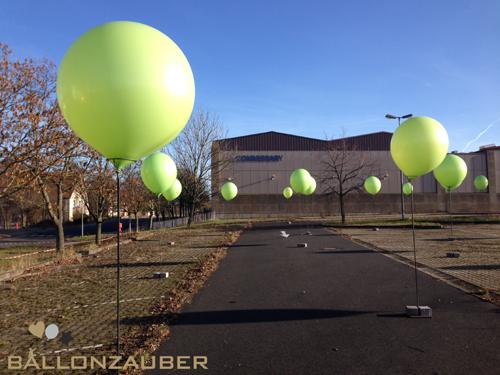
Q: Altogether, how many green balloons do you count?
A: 12